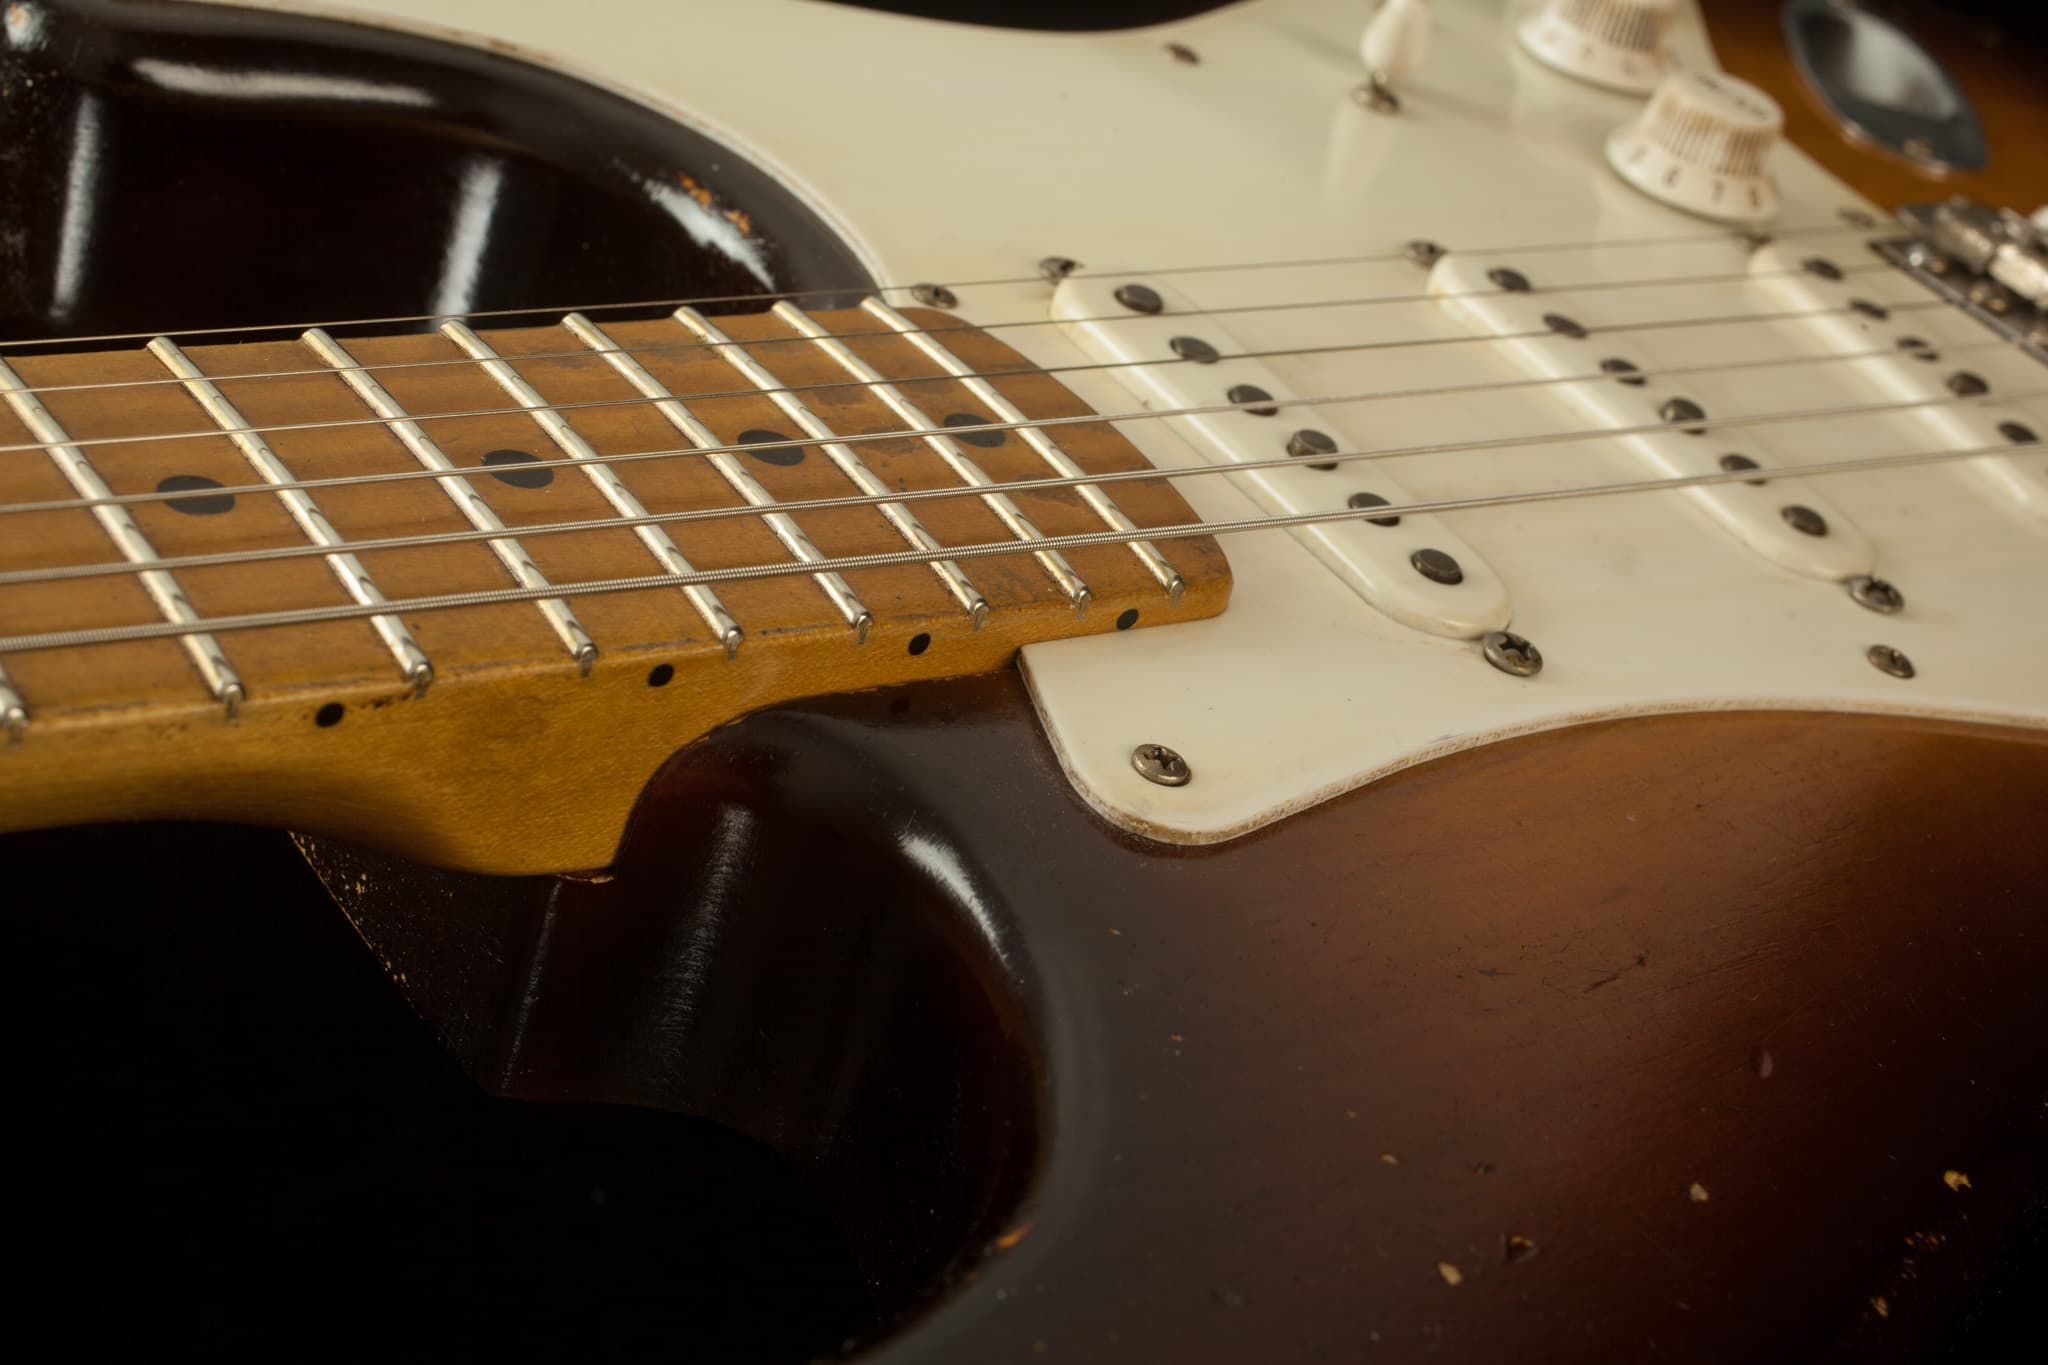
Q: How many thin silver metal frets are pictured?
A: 9